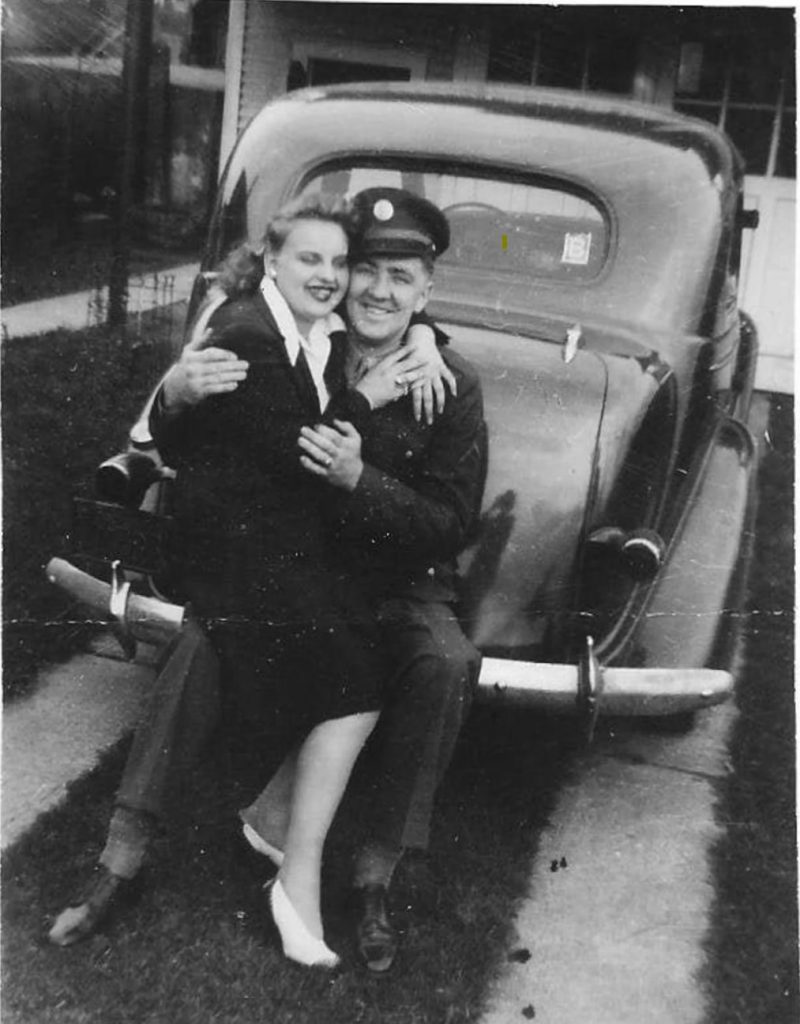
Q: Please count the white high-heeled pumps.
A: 2